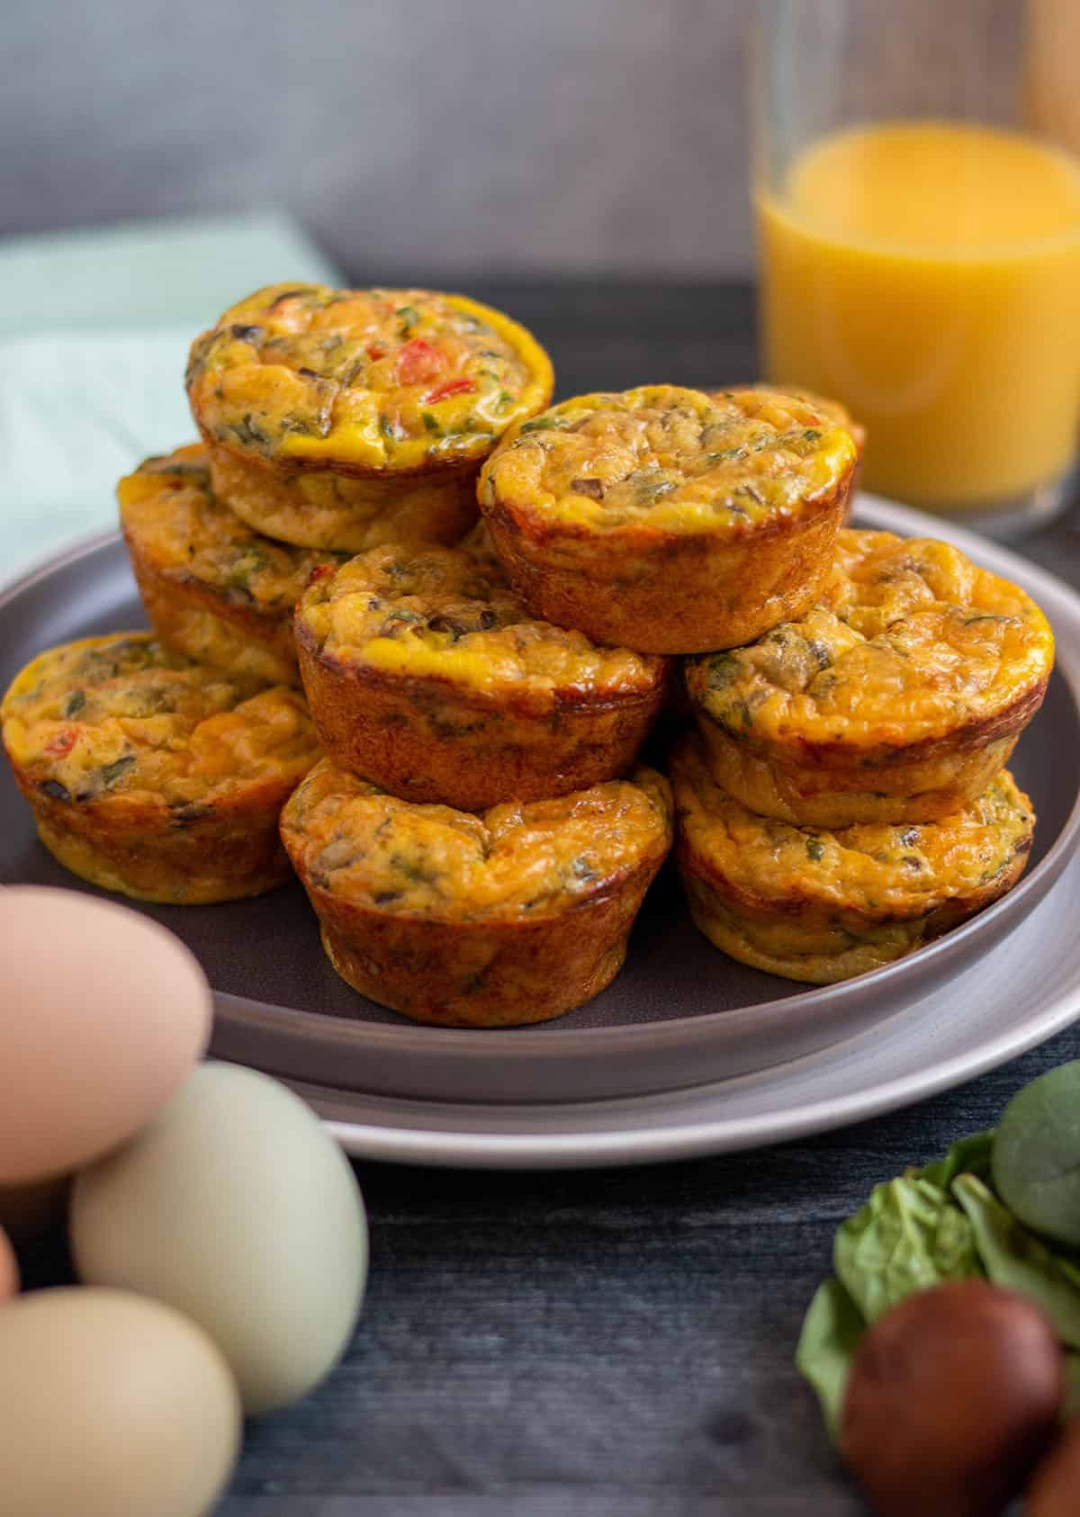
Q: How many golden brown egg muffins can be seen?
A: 9